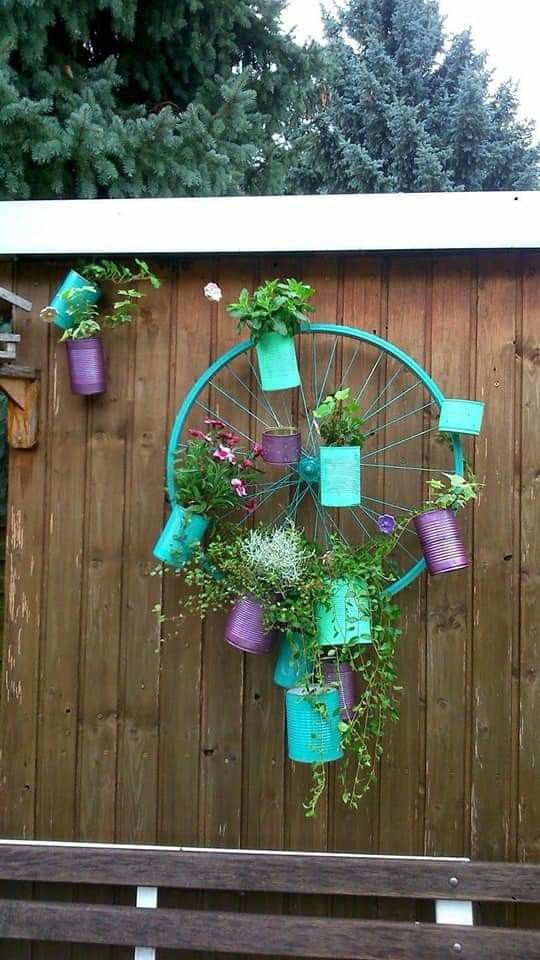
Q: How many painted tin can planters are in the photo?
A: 13